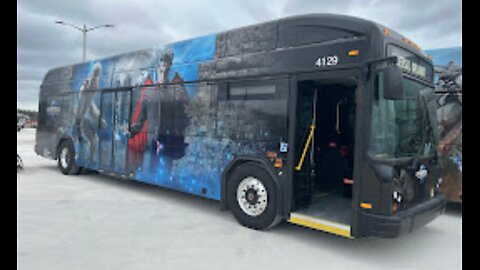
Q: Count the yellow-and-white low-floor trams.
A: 0